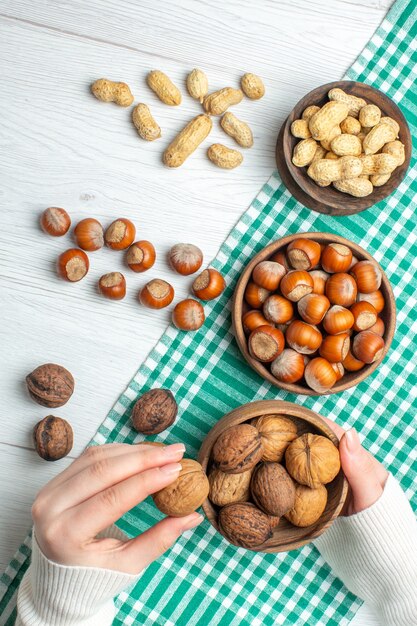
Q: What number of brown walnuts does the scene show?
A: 11